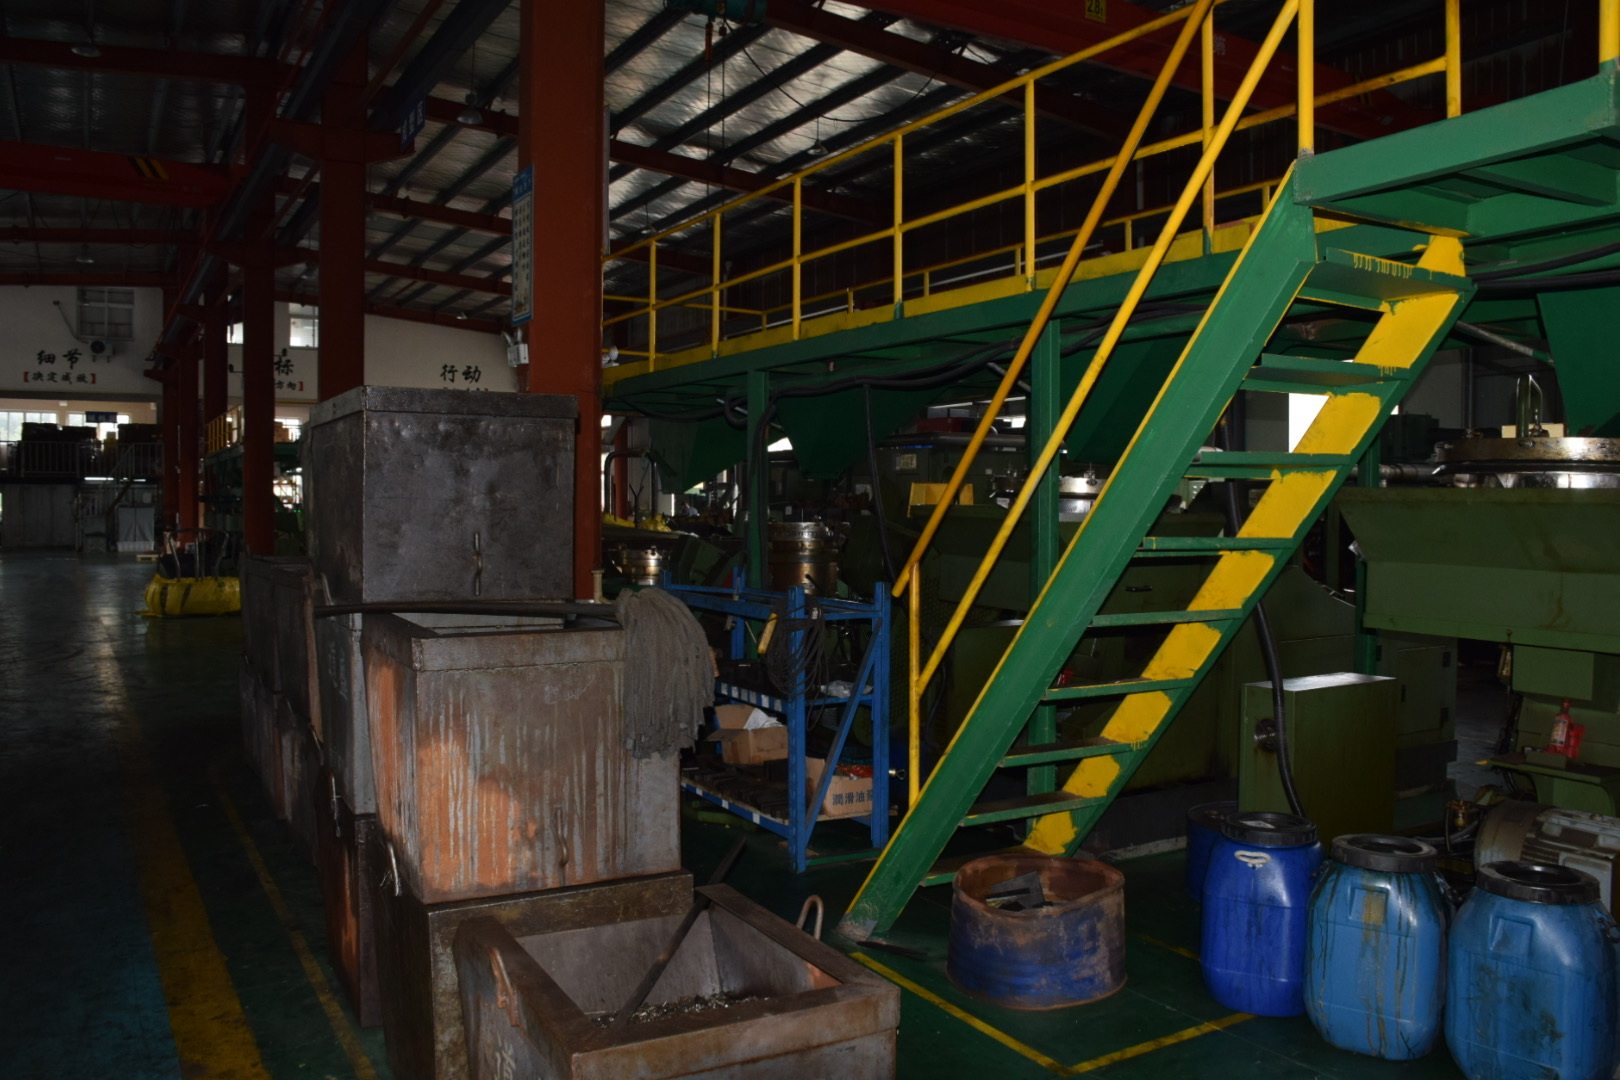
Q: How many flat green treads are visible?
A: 9